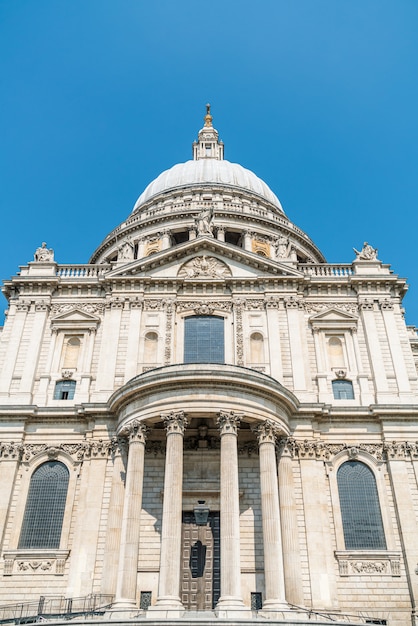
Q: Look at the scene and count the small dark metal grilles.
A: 2